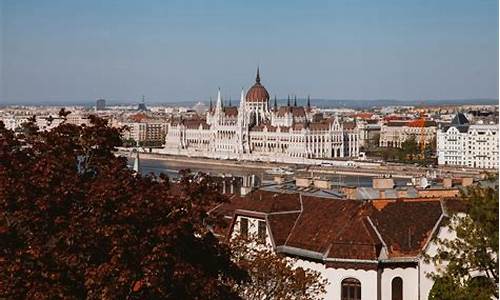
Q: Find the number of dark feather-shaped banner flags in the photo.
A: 0